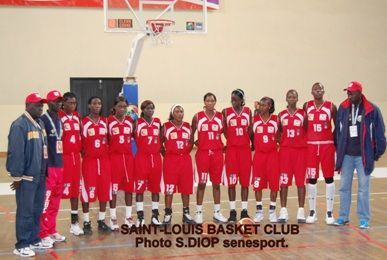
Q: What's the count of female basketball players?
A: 10